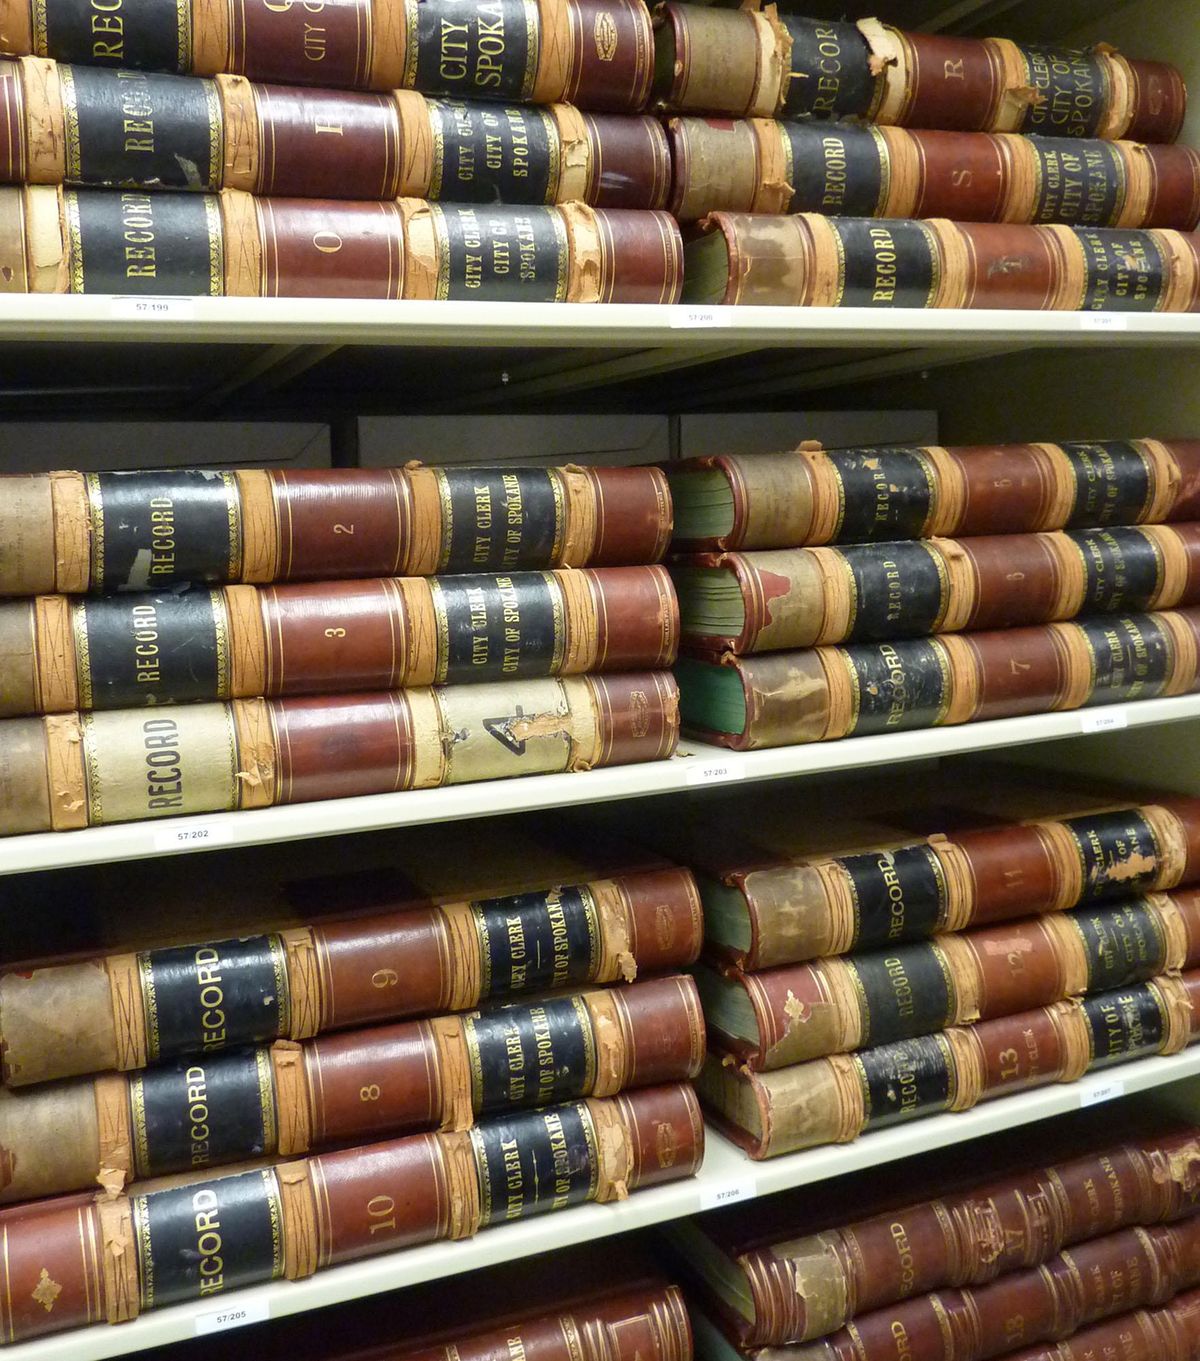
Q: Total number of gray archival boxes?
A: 3